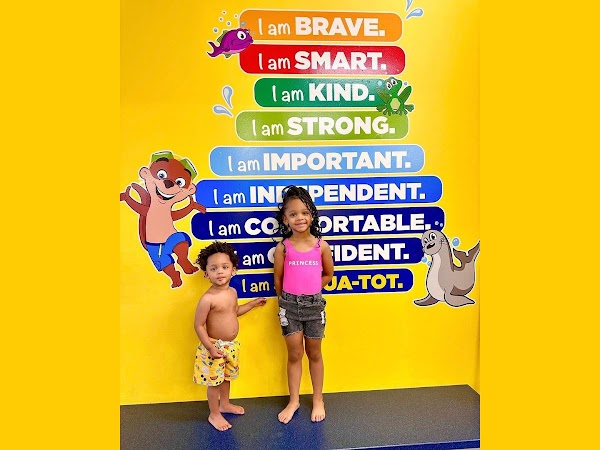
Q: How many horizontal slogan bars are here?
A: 9